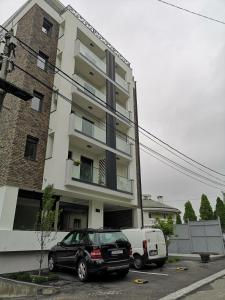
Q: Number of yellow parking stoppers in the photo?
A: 2